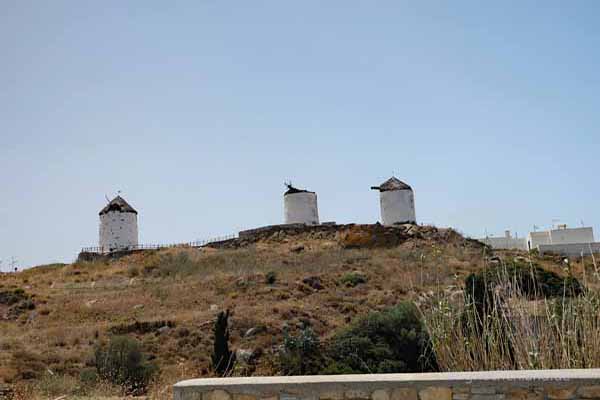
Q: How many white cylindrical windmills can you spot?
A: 3